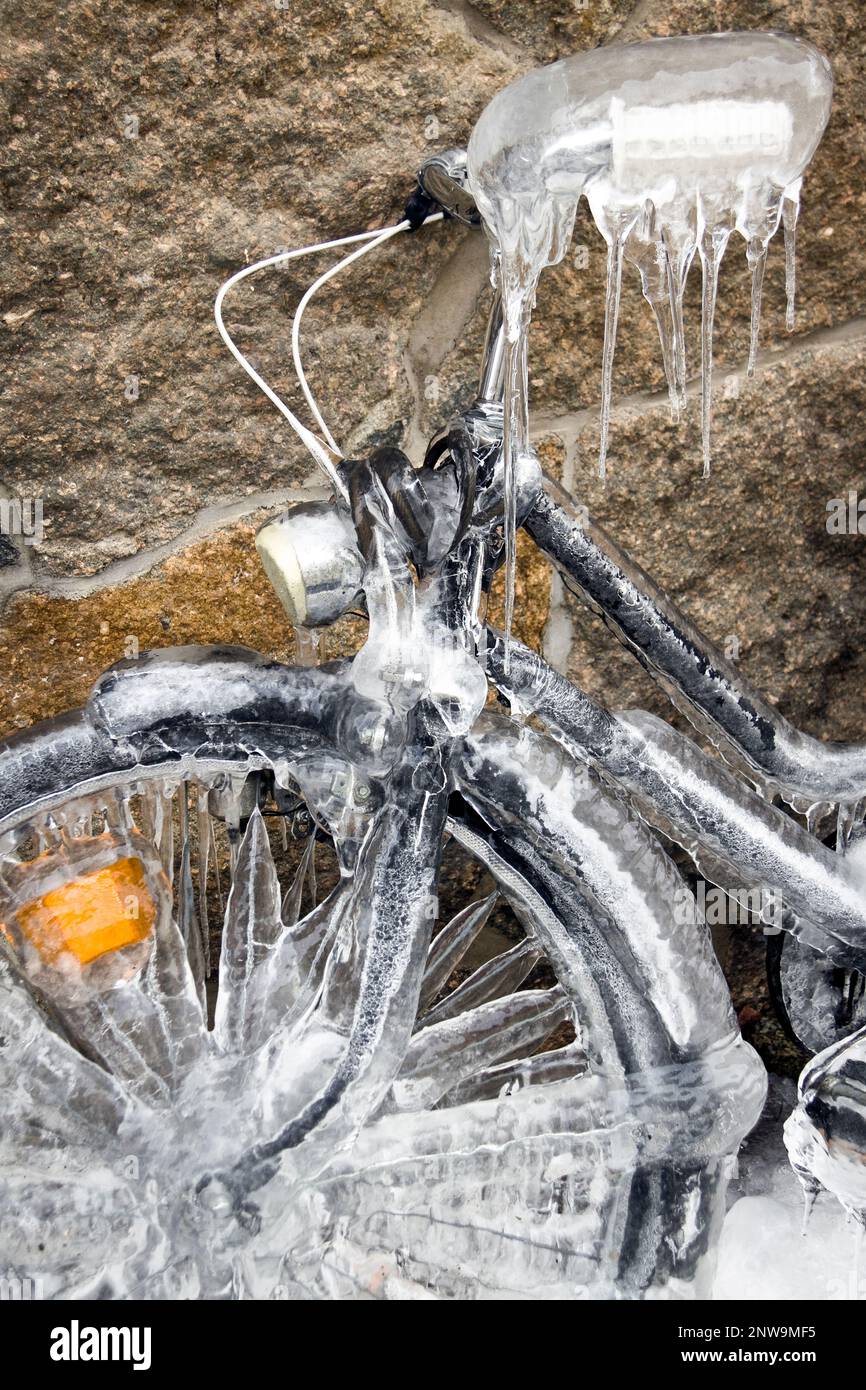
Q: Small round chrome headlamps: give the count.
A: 1